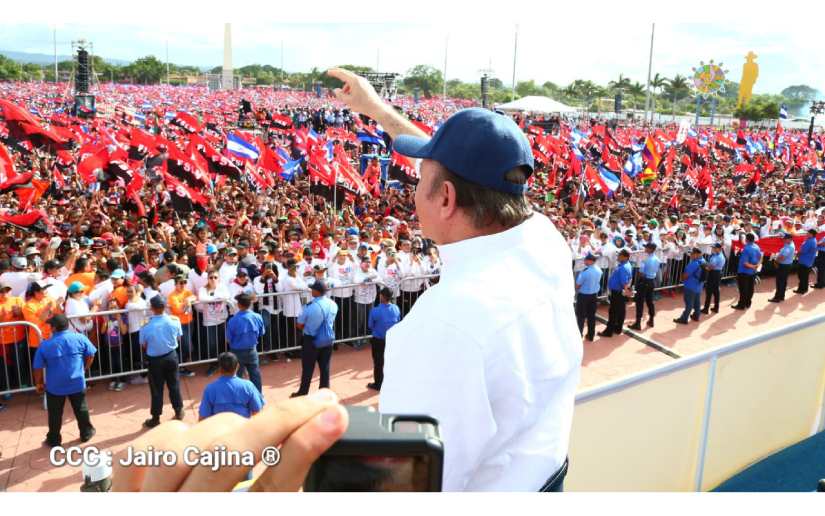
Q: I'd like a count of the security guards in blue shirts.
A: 15